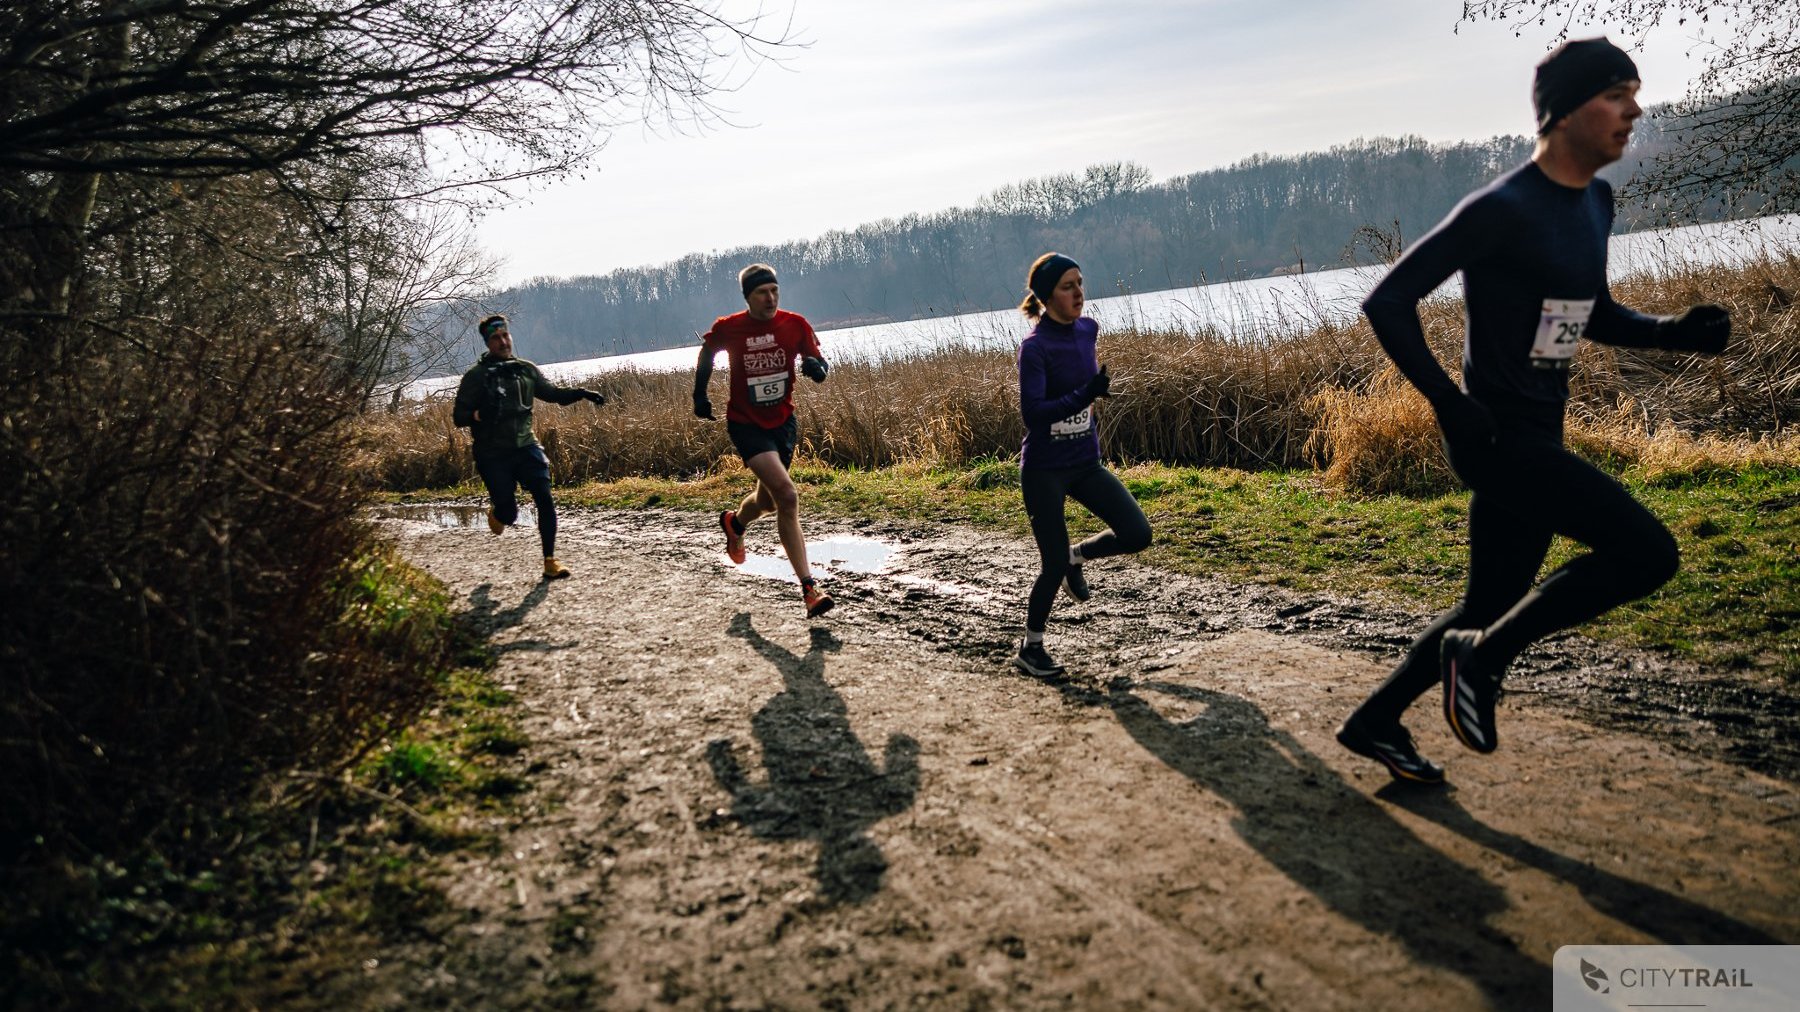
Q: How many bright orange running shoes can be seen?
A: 2